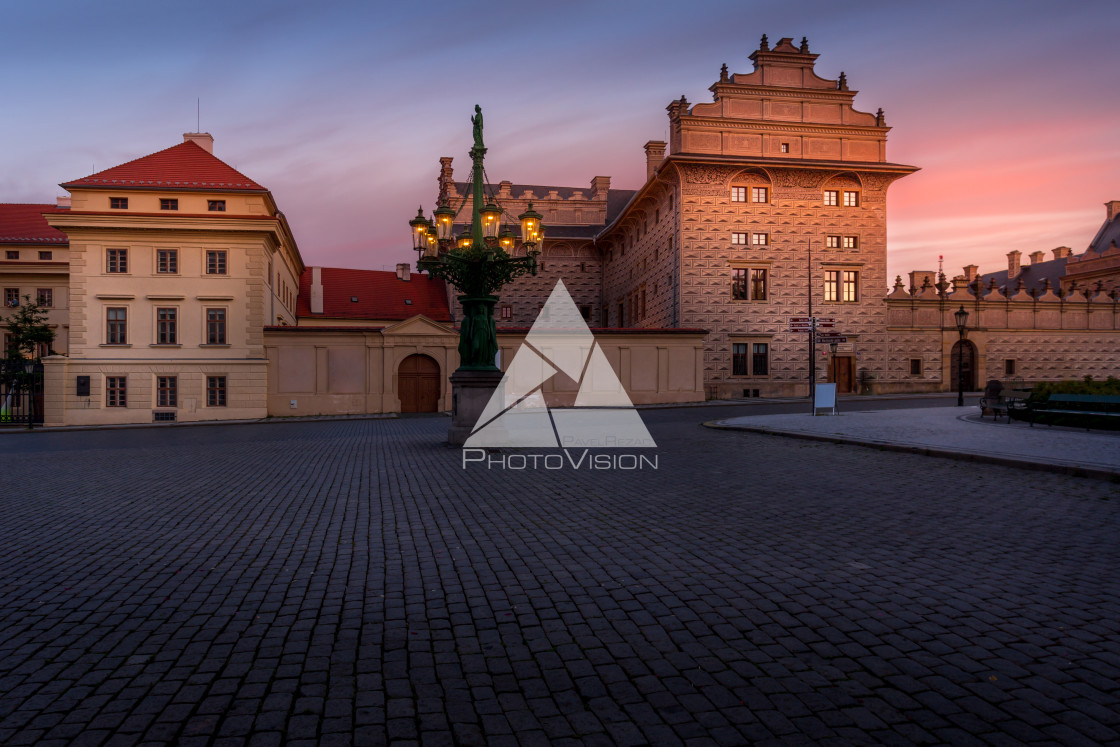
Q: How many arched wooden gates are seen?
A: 2